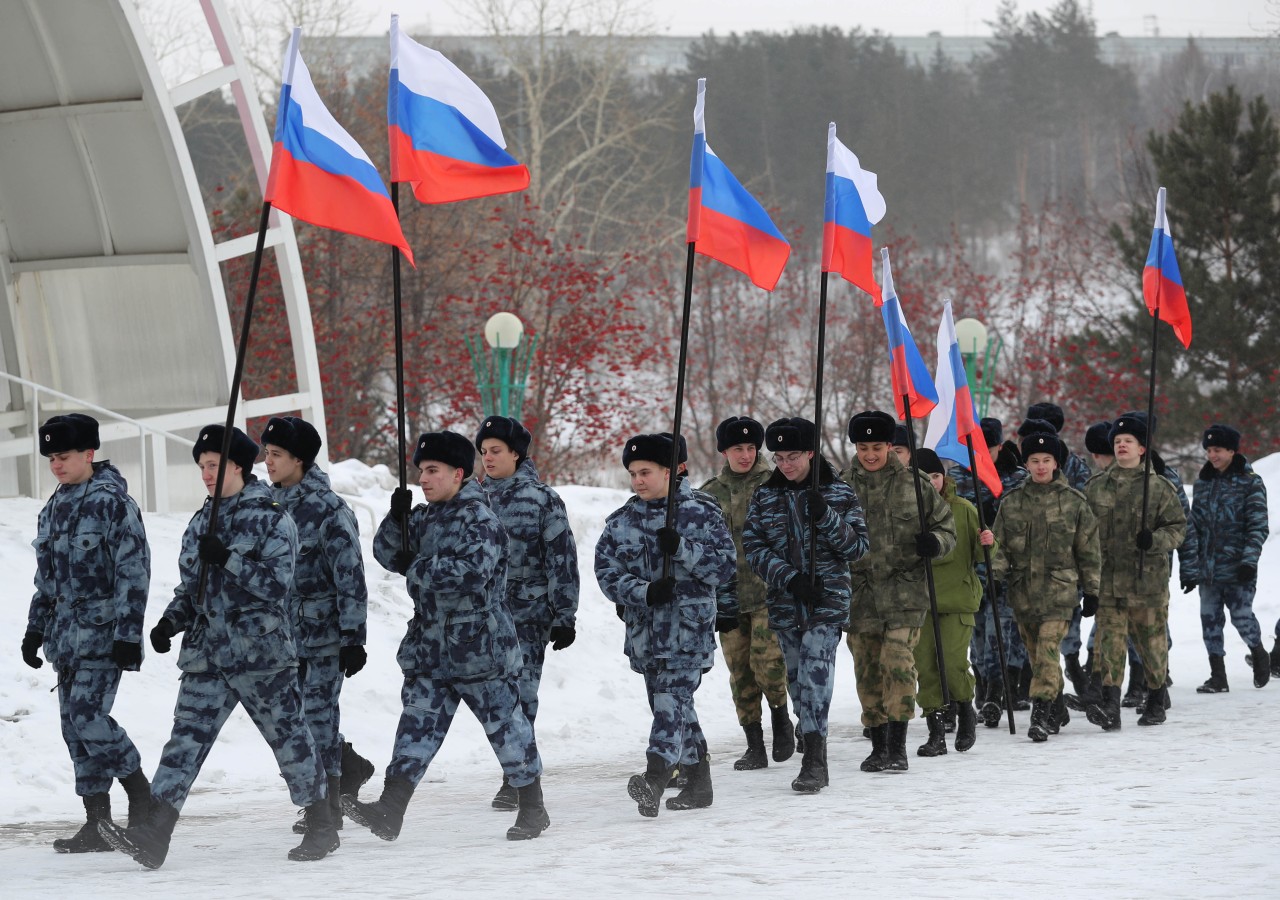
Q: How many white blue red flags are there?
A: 7